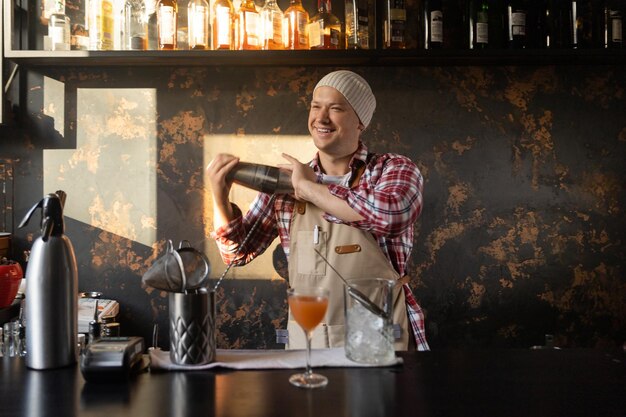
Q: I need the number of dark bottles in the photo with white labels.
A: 4